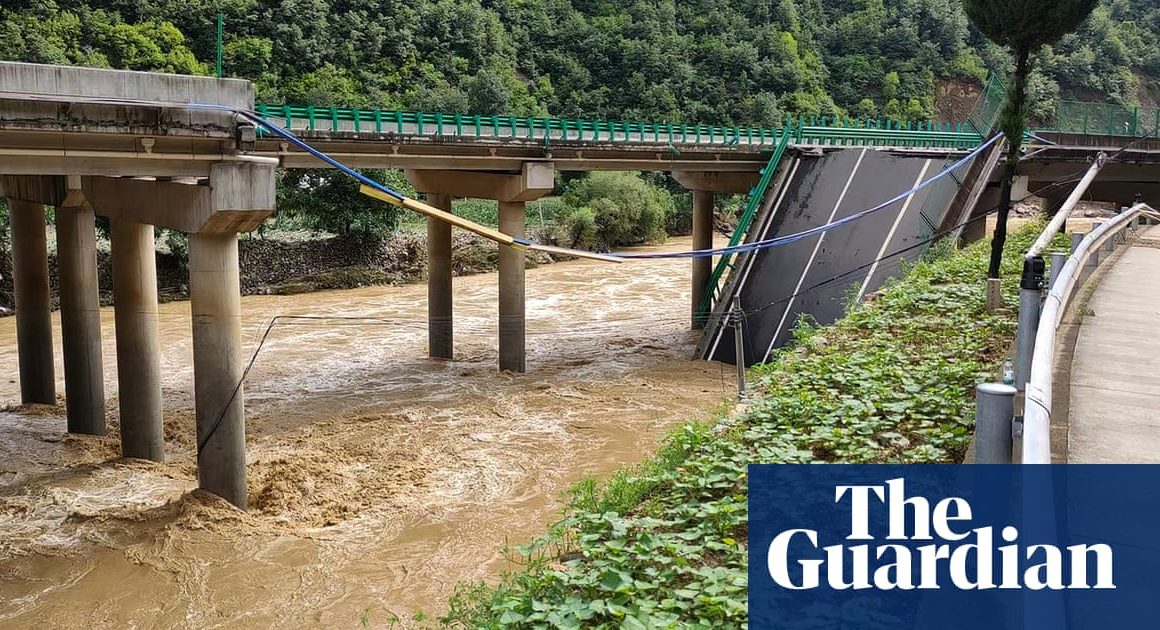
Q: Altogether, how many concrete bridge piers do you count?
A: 7